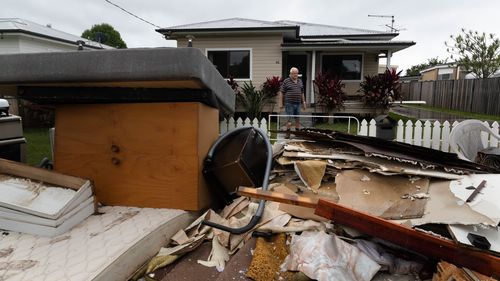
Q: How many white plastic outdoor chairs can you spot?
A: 1